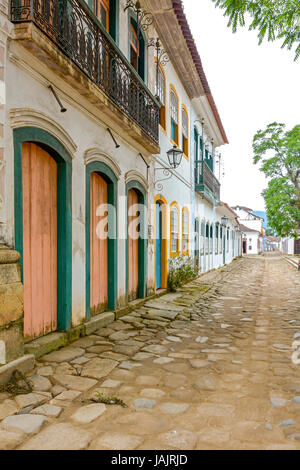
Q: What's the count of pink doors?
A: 3